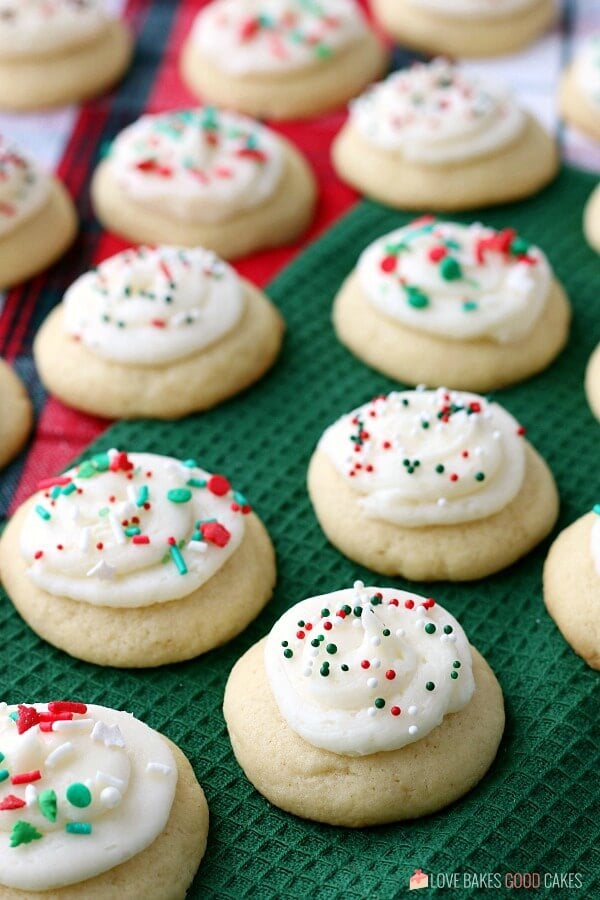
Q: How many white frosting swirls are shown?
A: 14